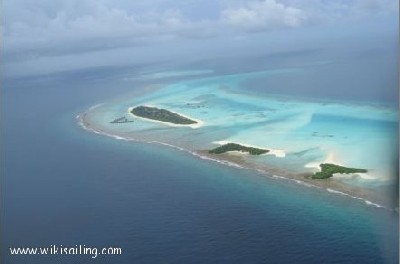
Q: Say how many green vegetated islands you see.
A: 3